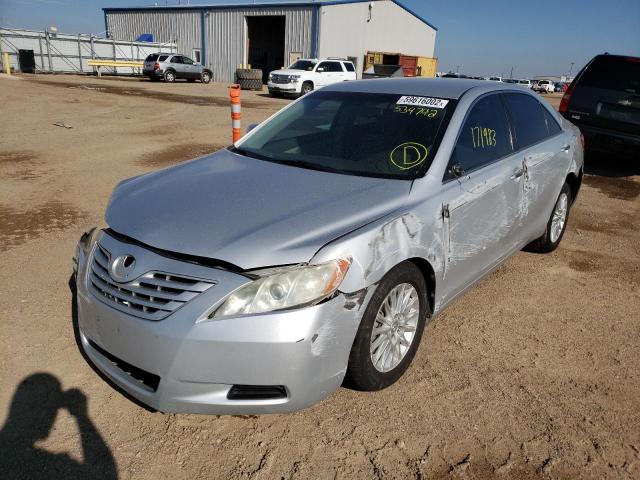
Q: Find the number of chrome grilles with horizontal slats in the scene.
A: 1